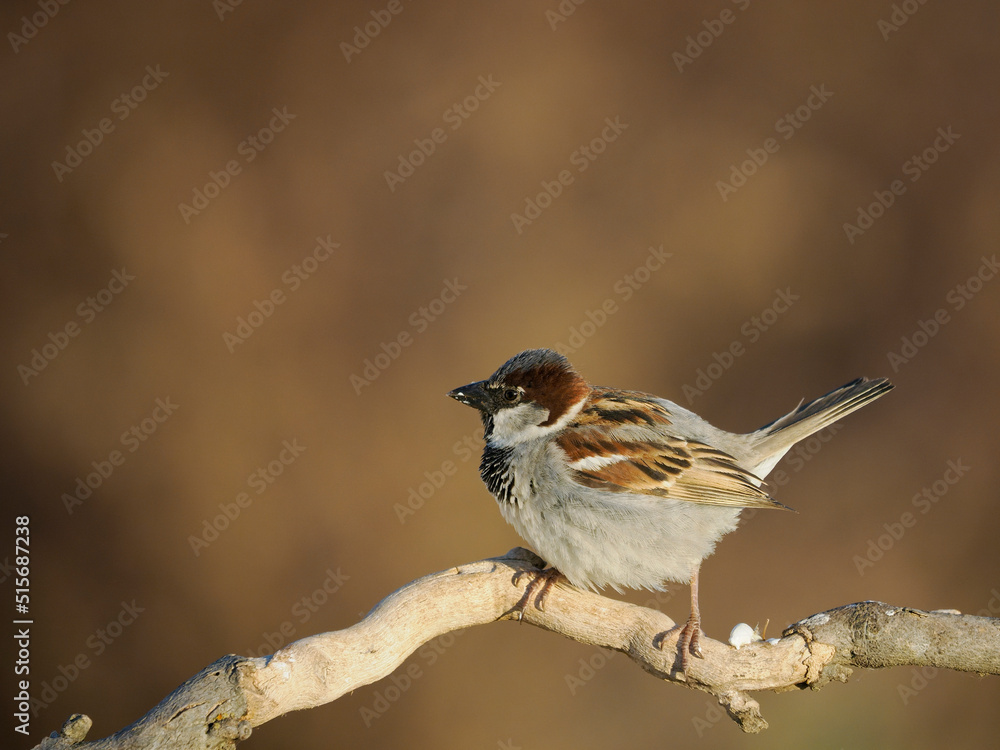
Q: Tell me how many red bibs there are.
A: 0